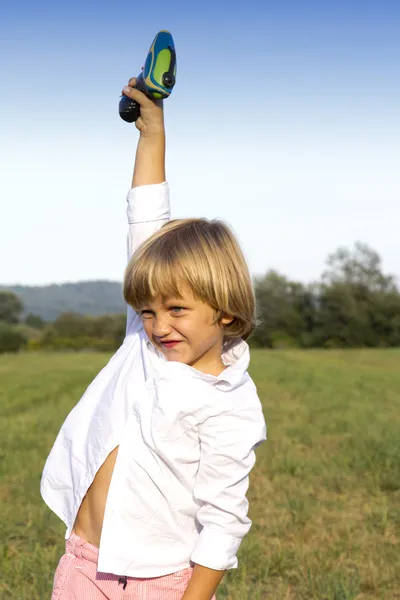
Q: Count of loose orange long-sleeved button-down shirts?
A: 0